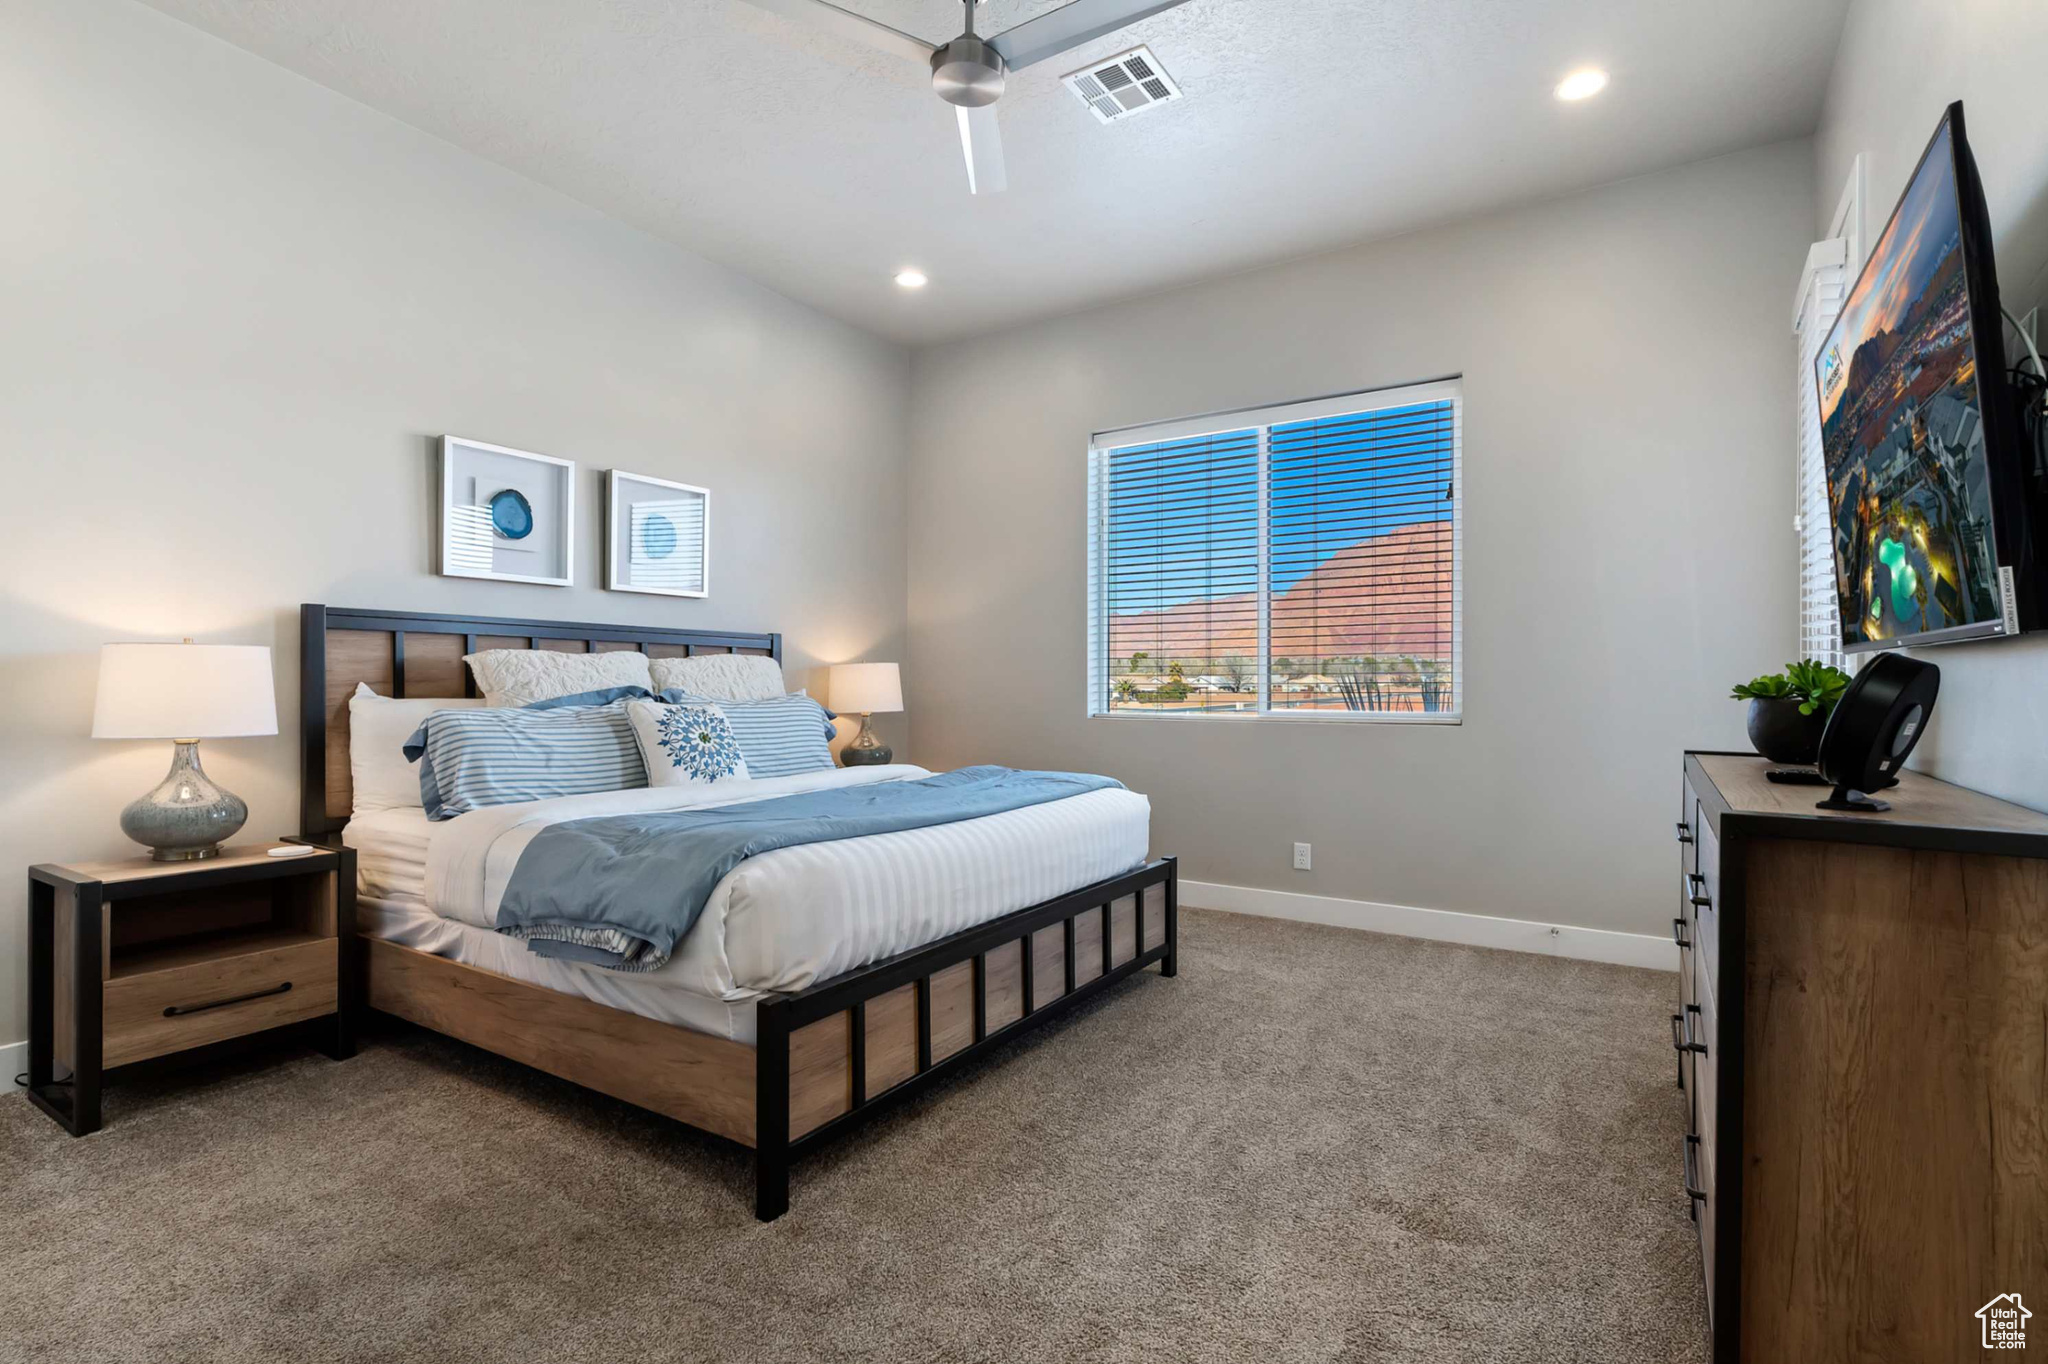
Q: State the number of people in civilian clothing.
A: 0